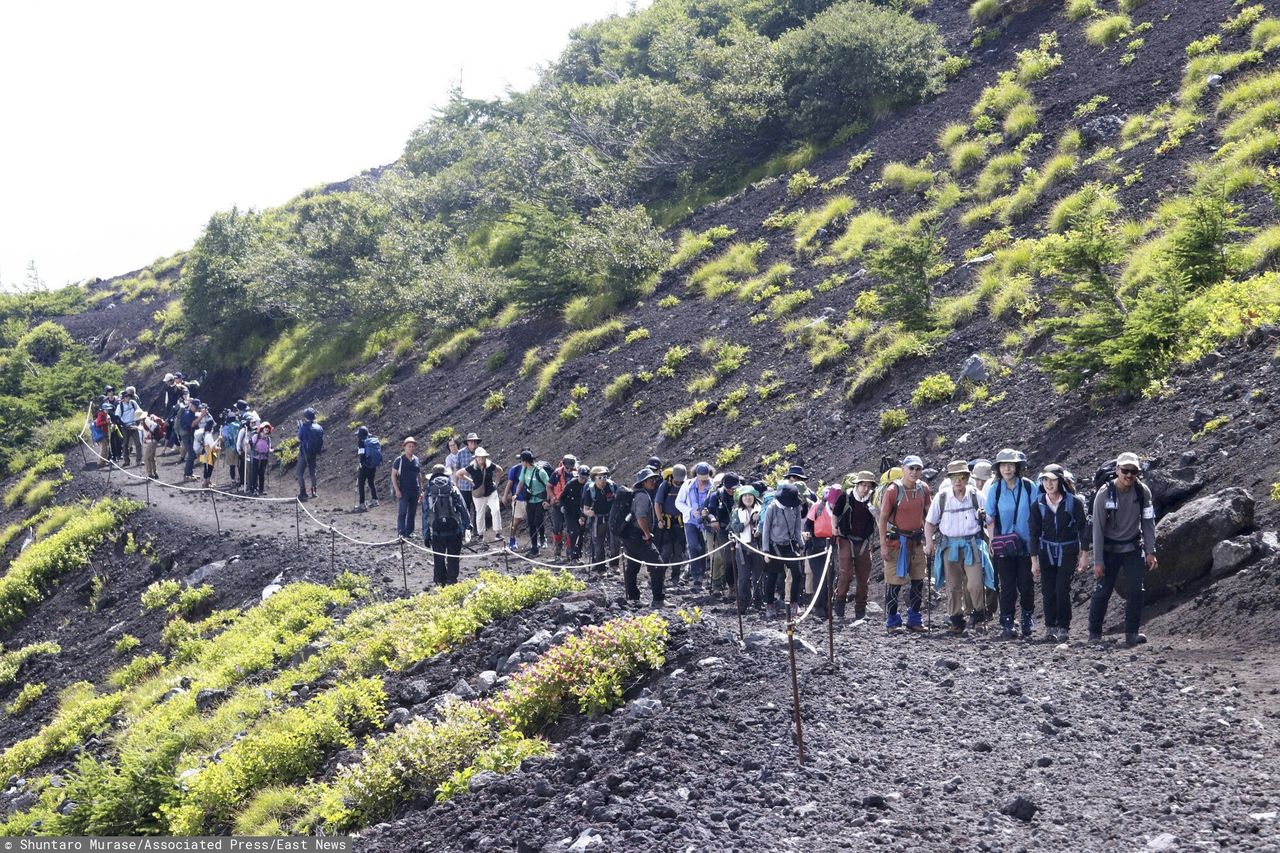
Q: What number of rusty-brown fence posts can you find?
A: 12